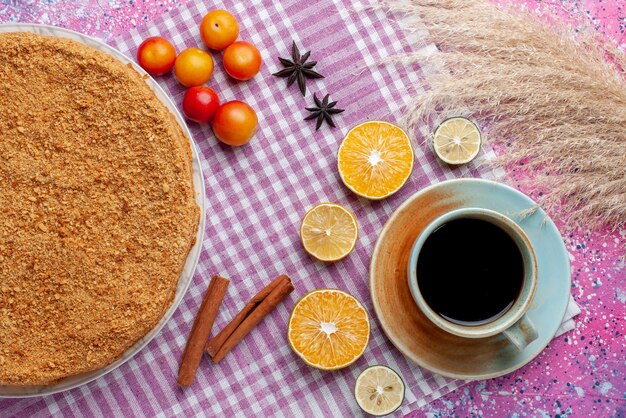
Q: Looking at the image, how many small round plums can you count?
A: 6